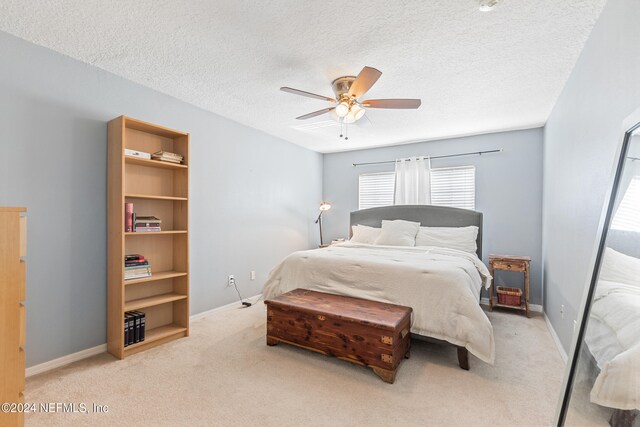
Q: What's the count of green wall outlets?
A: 0